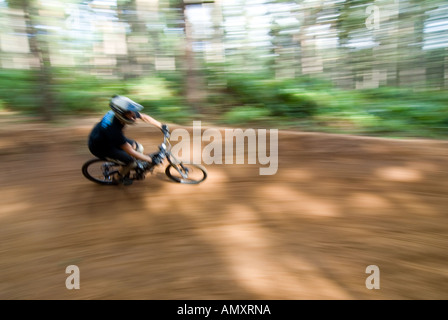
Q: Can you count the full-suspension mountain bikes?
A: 1